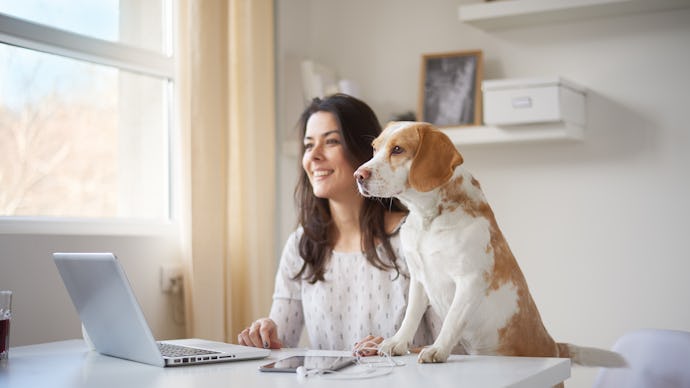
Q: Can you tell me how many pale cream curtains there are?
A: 1